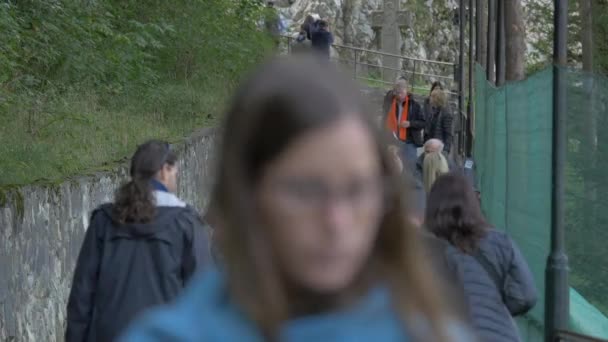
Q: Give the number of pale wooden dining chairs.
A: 0